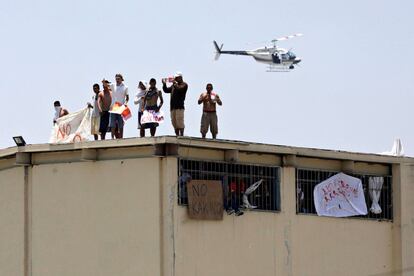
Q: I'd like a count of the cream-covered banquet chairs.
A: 0